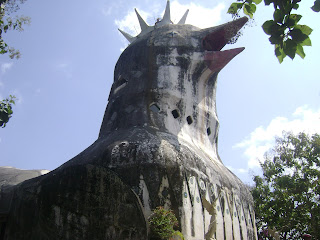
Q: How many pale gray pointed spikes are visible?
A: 4